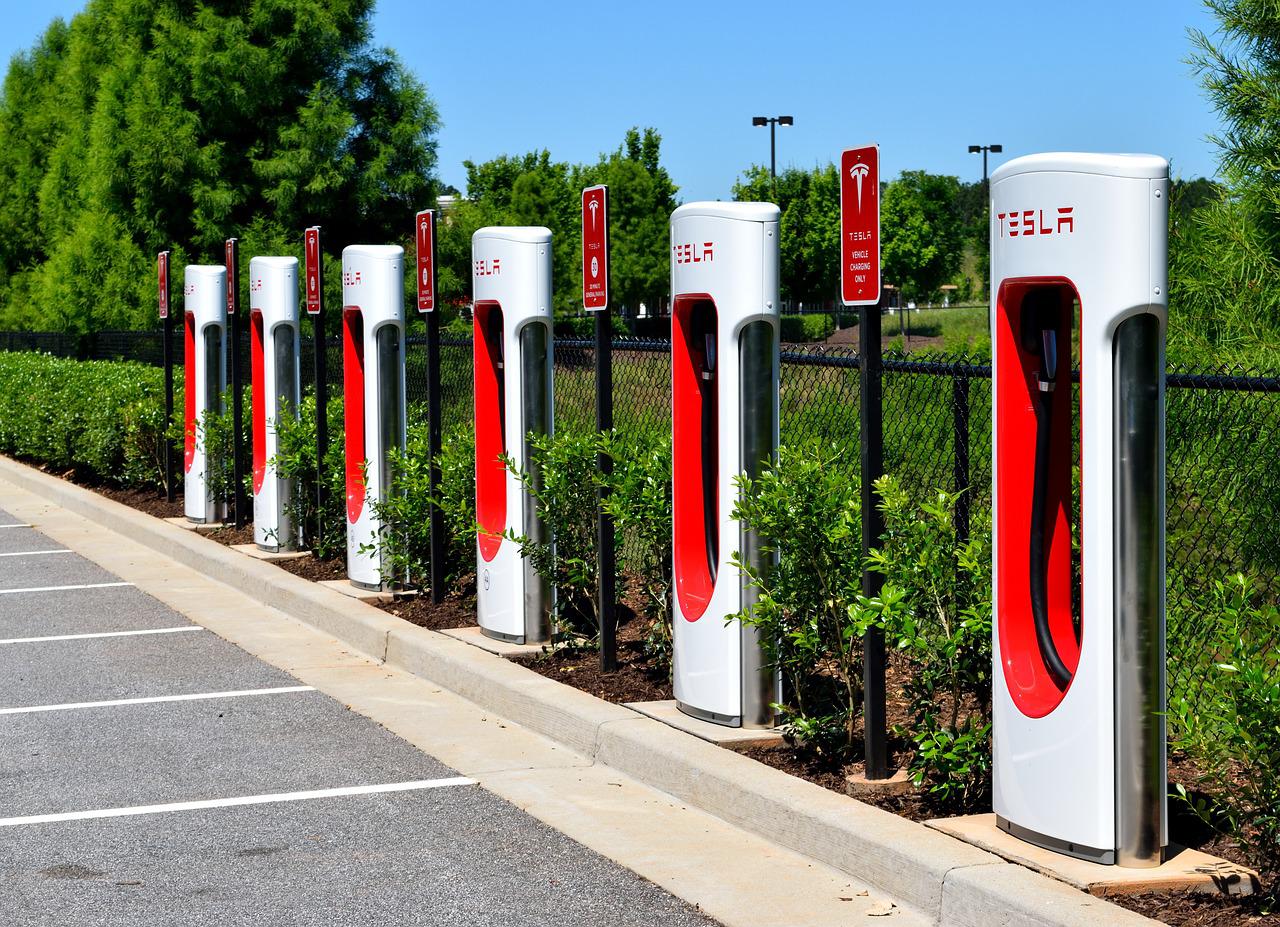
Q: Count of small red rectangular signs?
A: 6